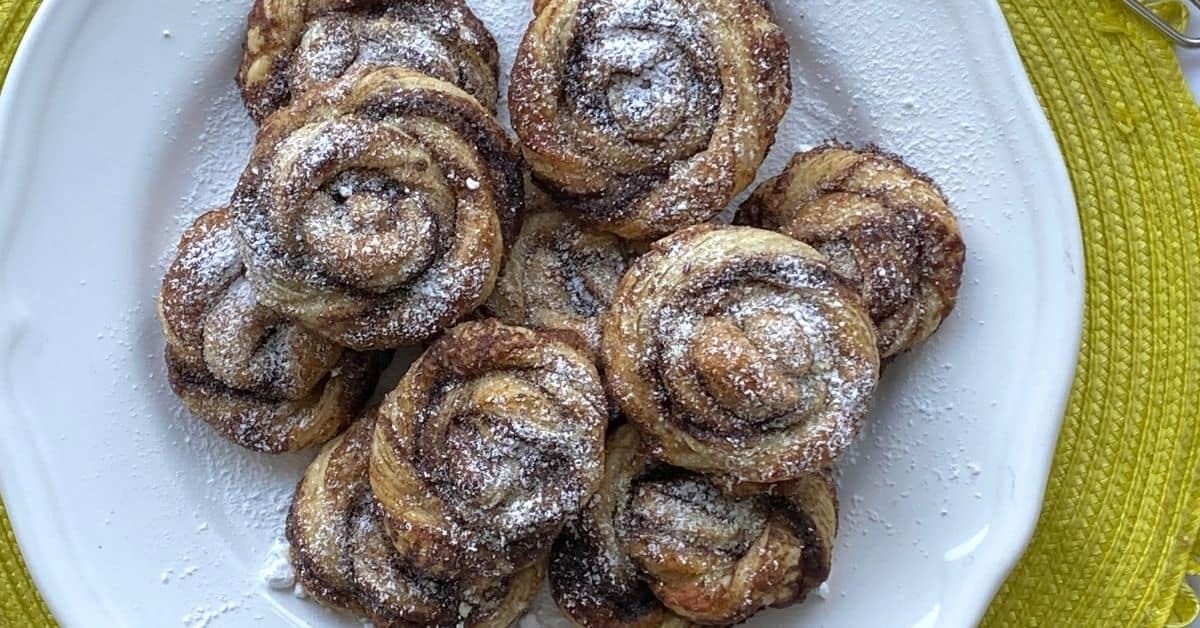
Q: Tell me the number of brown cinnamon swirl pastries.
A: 10